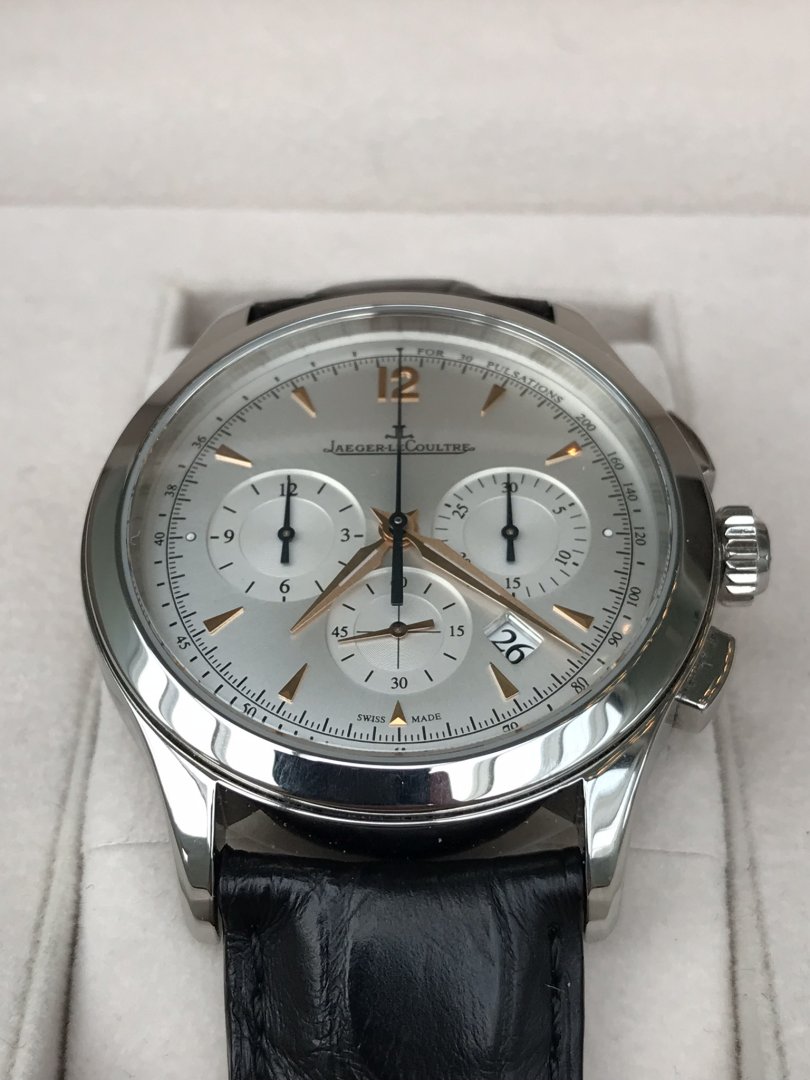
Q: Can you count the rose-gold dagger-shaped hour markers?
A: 9